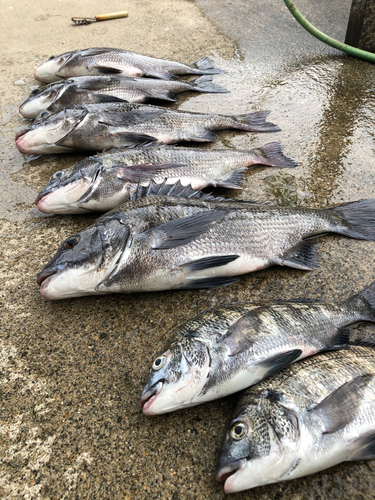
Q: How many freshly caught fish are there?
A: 7